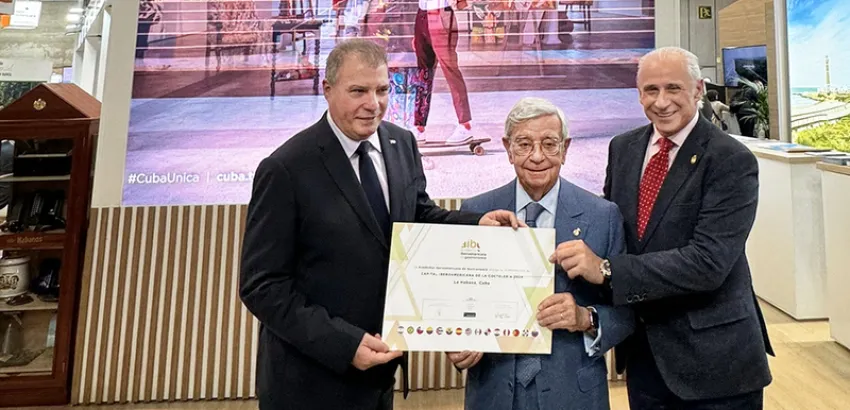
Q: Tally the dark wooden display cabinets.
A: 1